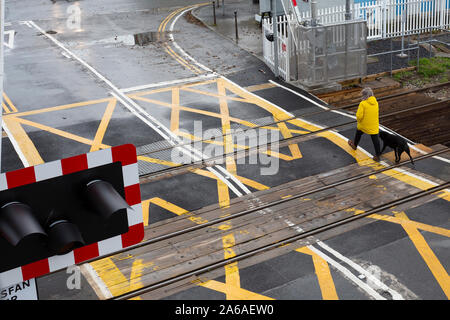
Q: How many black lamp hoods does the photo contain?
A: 3